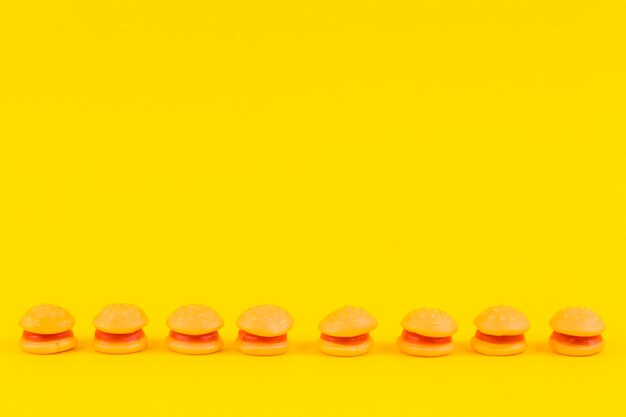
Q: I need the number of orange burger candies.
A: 8